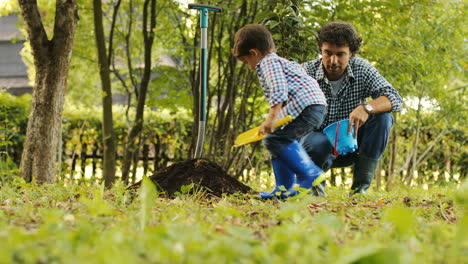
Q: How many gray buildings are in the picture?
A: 1